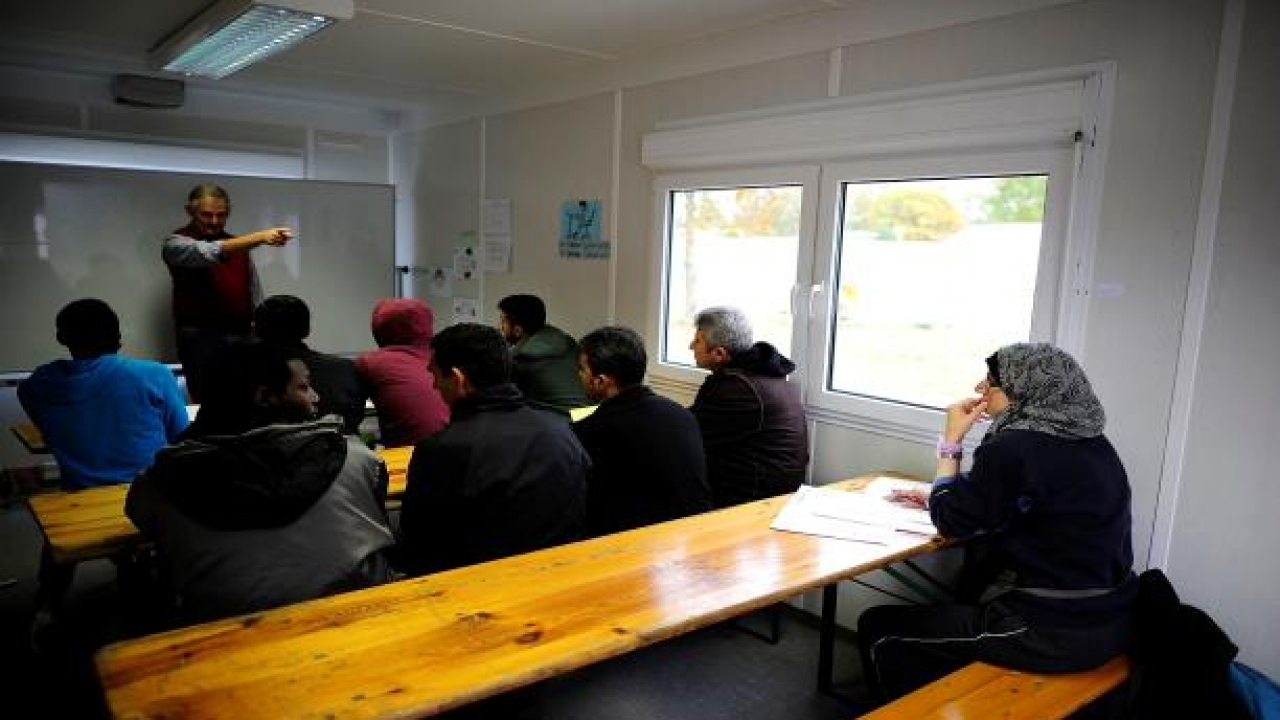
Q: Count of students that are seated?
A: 9